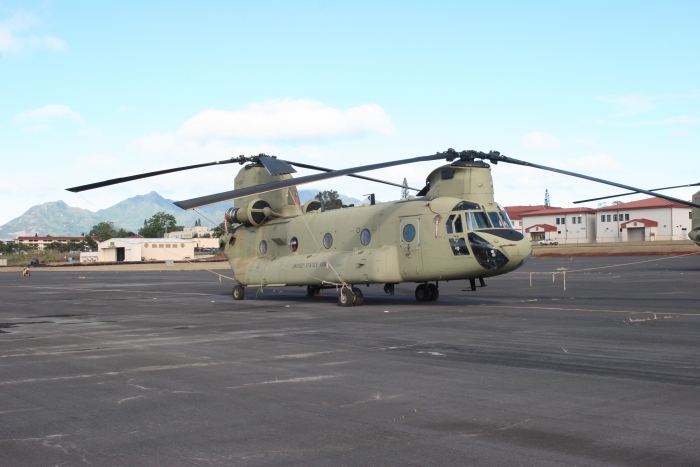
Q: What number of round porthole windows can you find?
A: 5